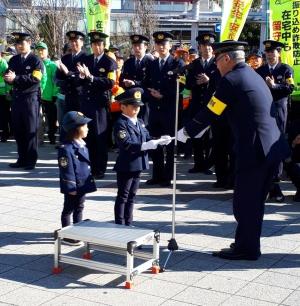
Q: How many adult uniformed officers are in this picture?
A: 8